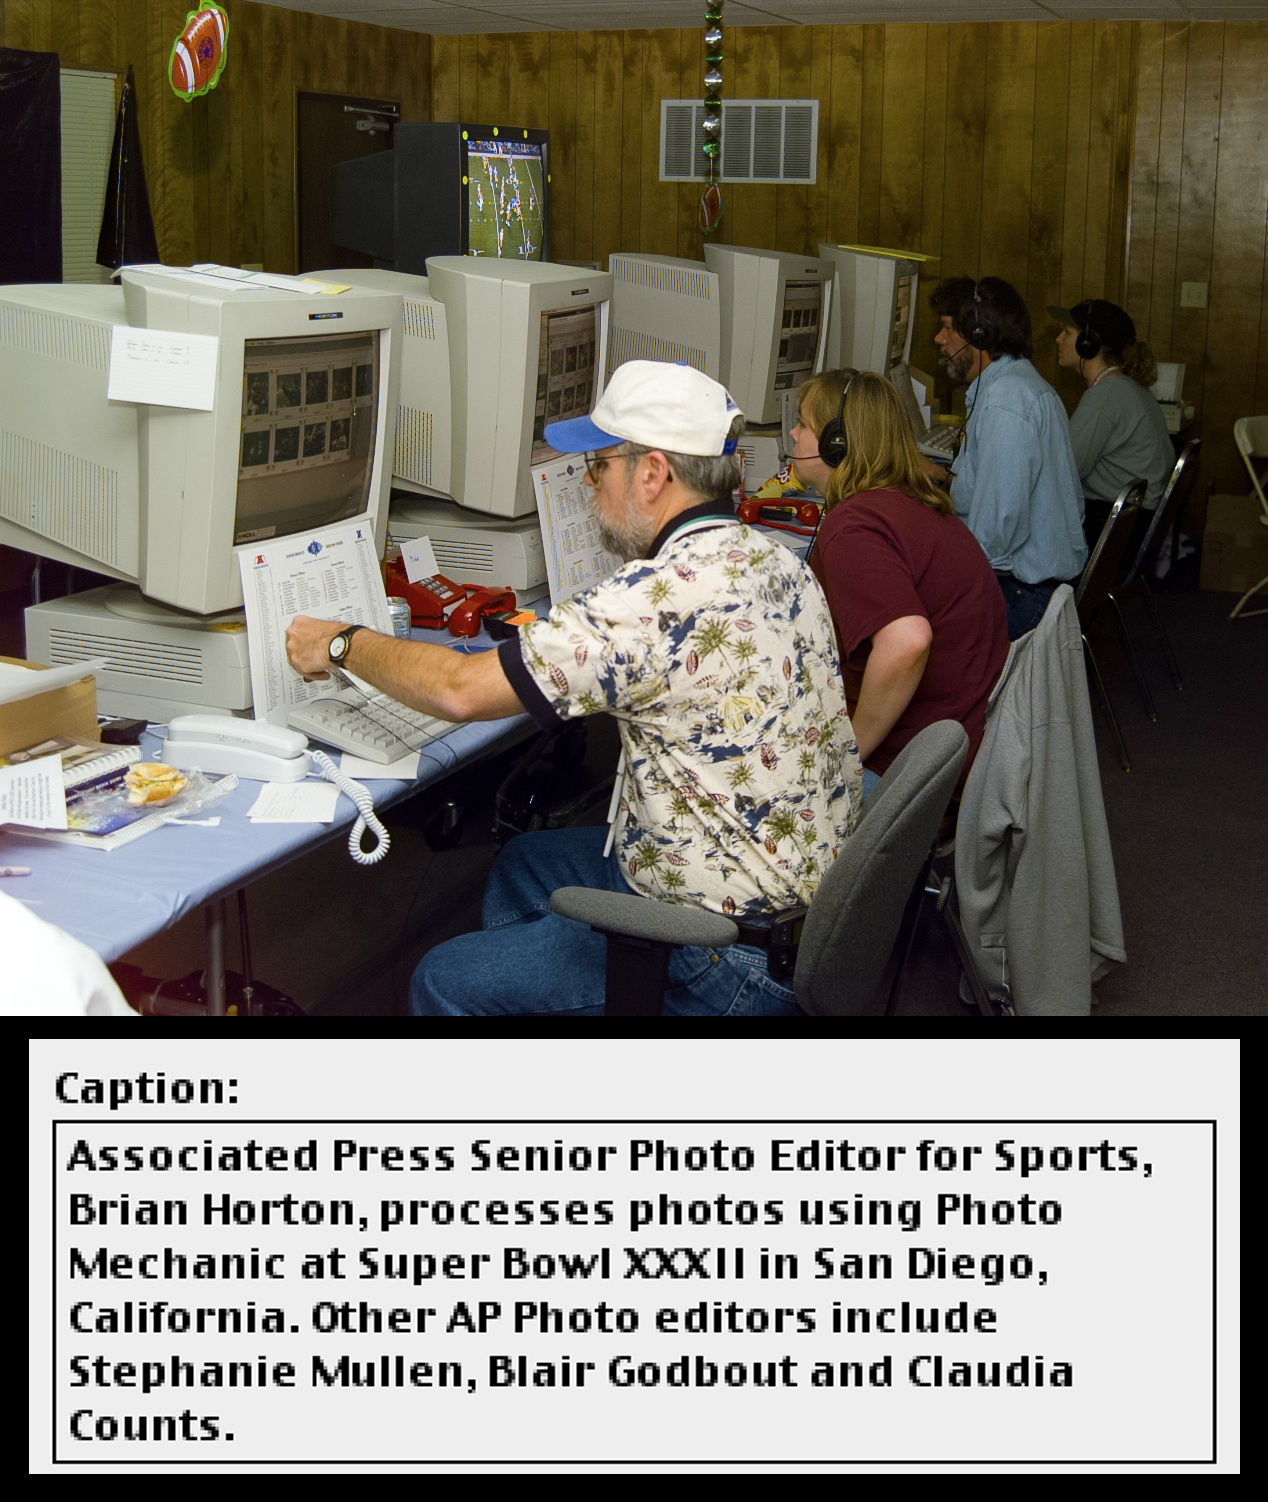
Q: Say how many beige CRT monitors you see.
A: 4